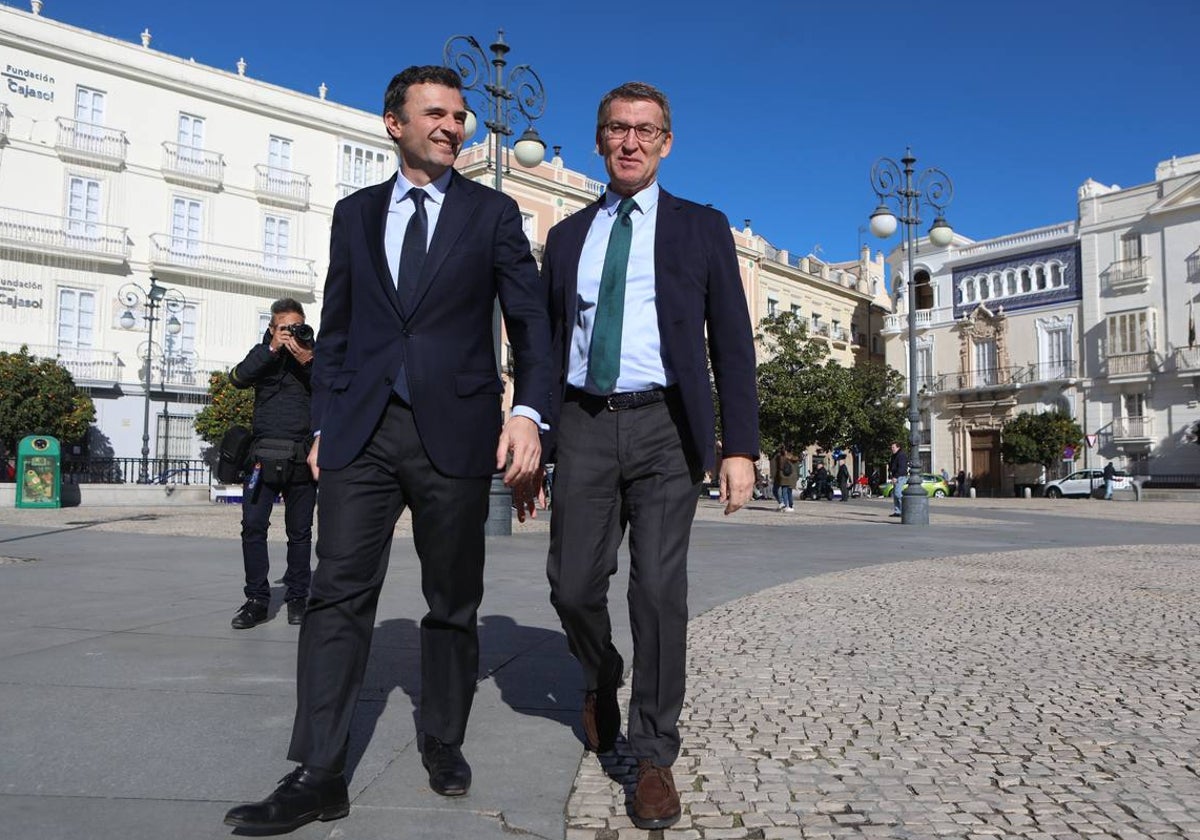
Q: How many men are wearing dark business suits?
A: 2